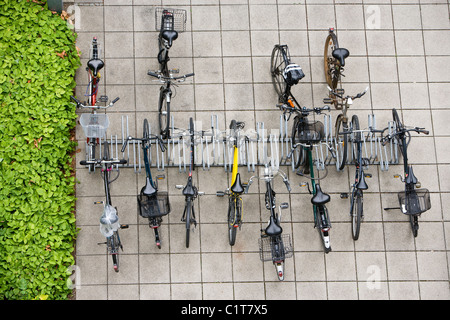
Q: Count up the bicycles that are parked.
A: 12